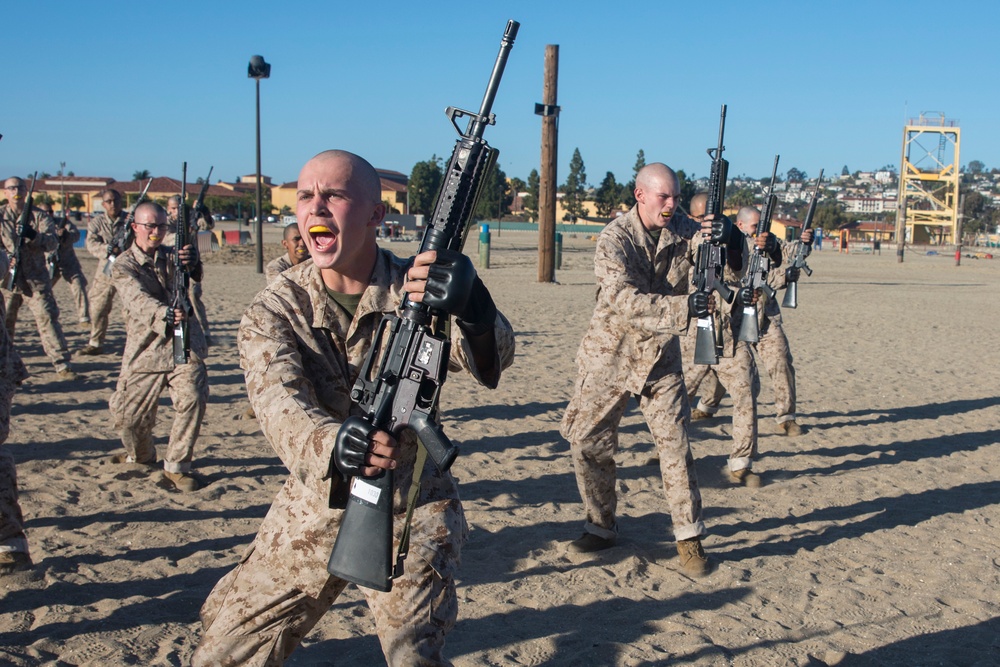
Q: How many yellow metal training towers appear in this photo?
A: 1